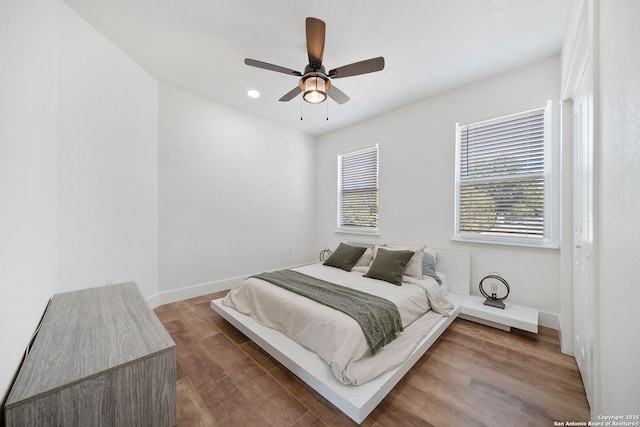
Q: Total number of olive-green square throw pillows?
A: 2